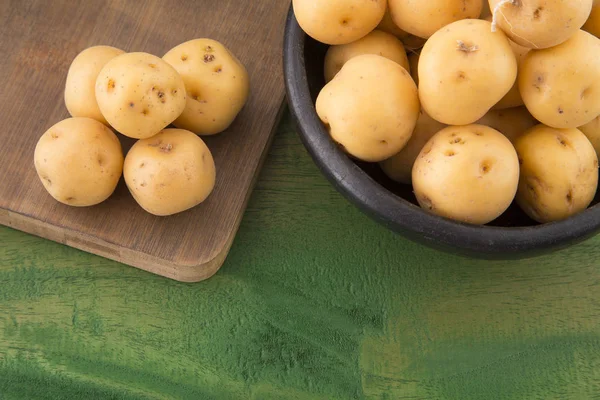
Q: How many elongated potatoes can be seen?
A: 0